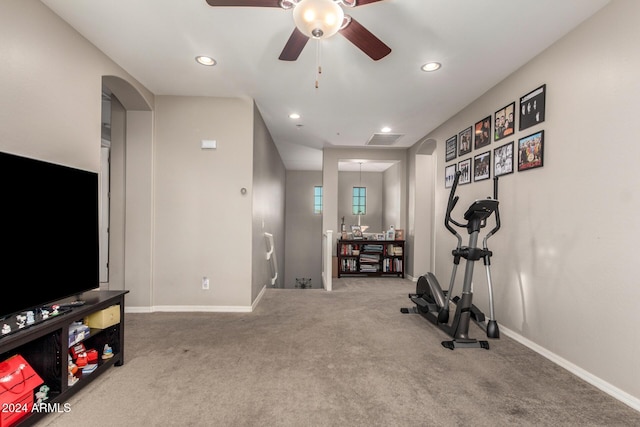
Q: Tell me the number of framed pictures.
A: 10